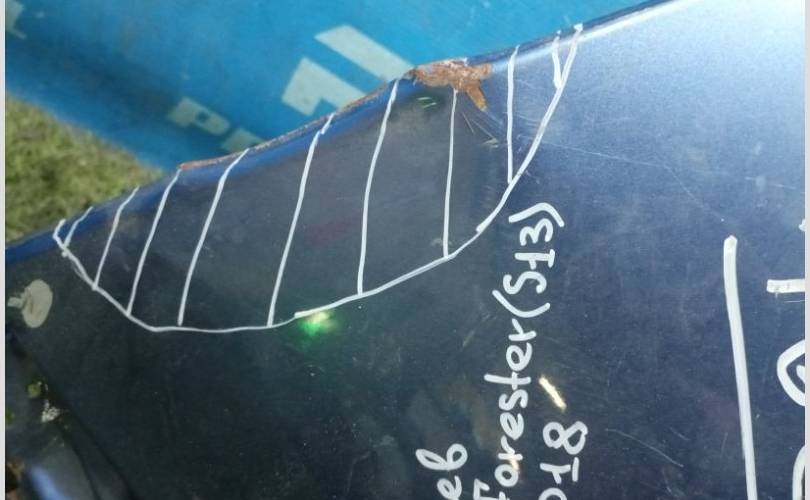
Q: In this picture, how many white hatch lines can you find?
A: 9